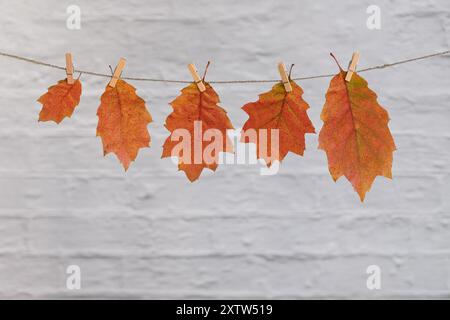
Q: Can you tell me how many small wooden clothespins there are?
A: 5